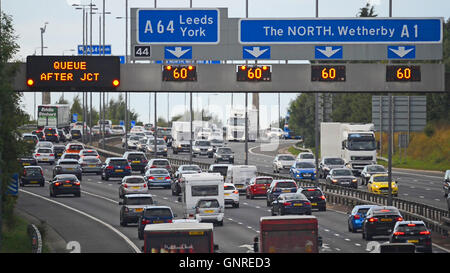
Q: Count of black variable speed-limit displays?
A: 4